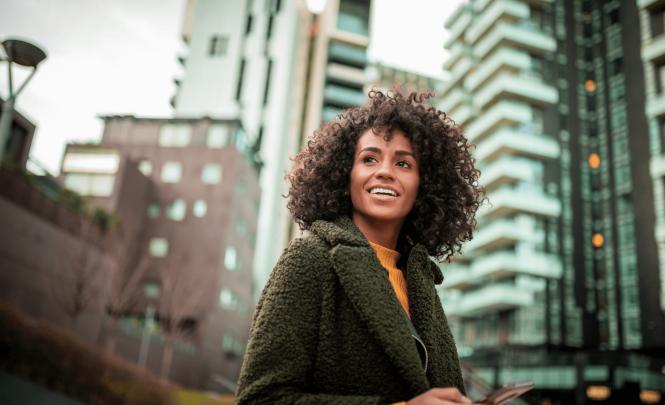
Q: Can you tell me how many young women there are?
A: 1